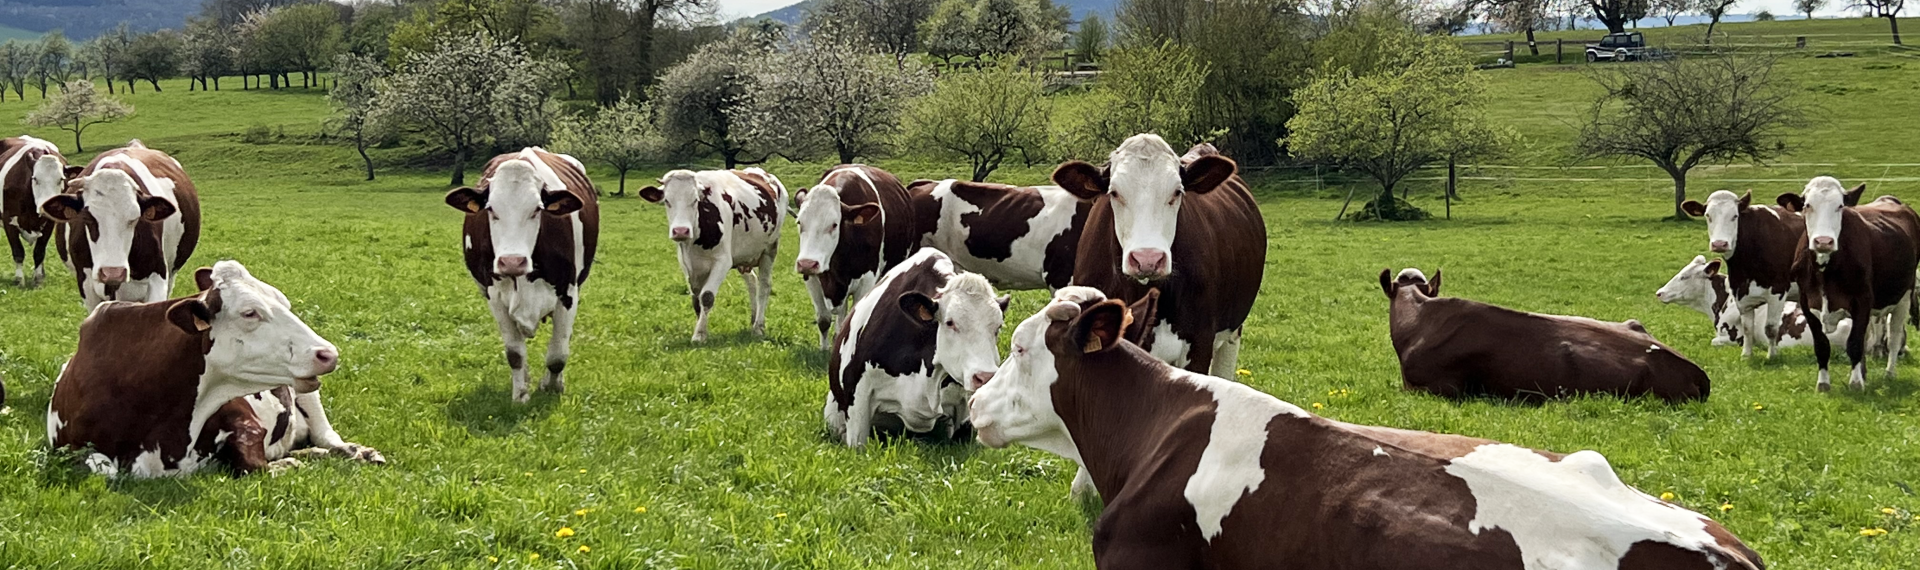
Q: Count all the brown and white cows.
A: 14